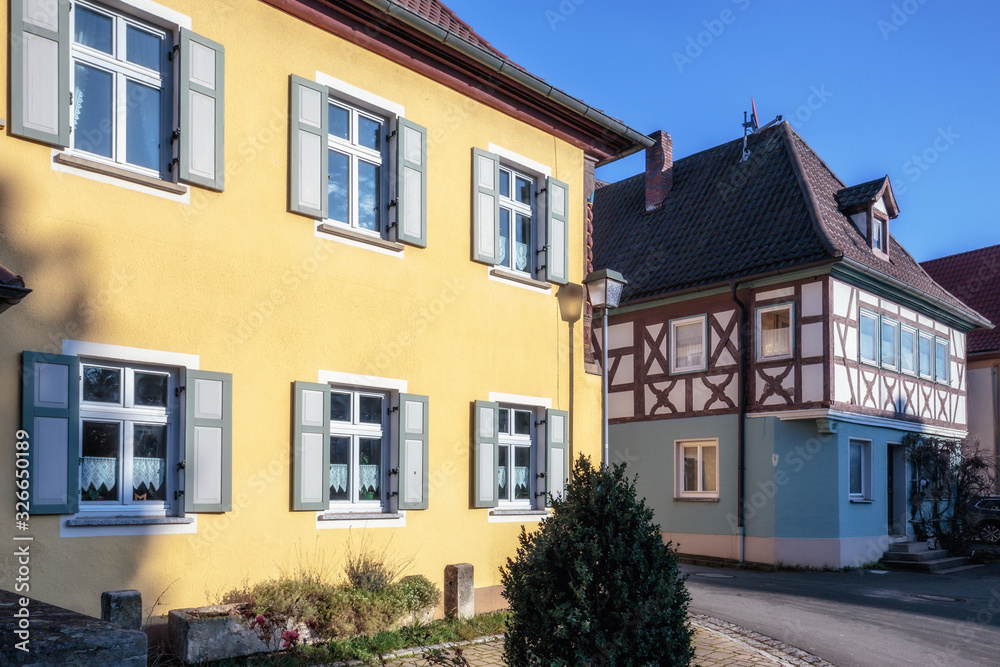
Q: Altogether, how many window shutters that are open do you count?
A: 12